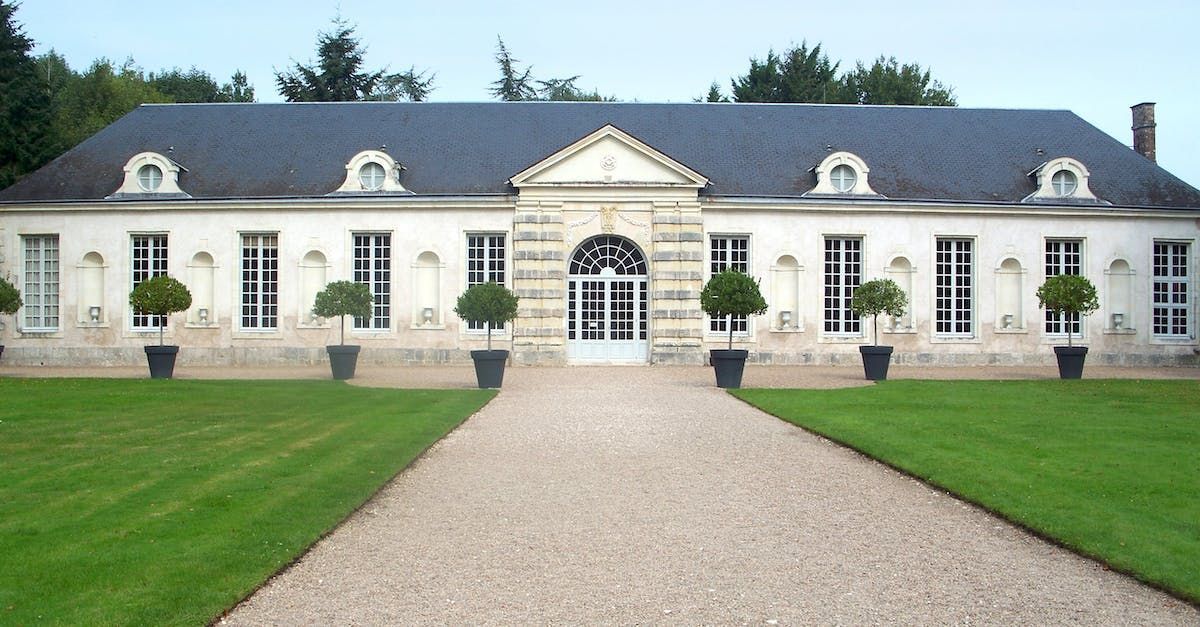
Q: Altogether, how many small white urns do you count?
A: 8